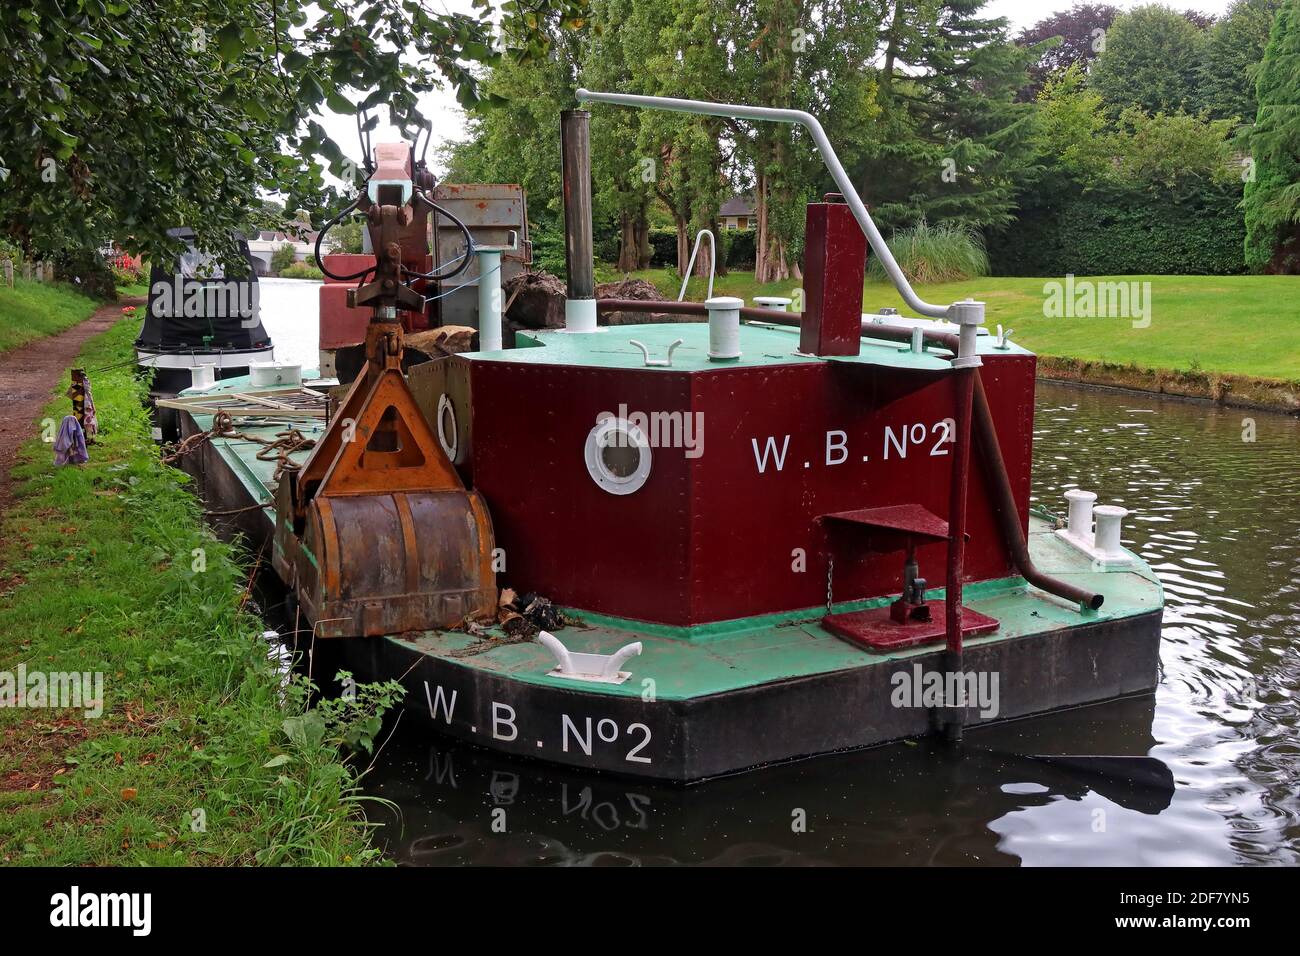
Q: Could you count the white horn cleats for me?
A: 3